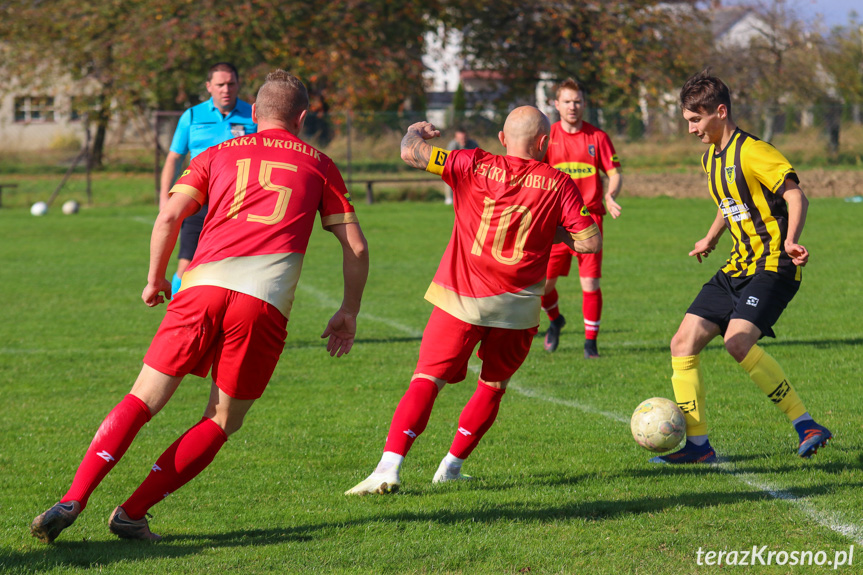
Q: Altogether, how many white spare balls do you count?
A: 2